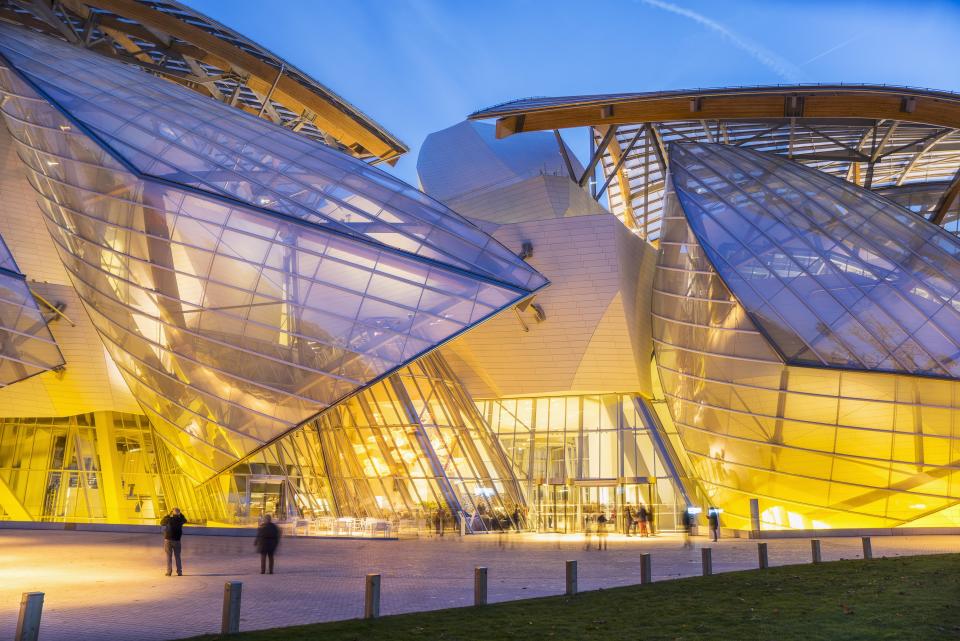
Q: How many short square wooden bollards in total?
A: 10